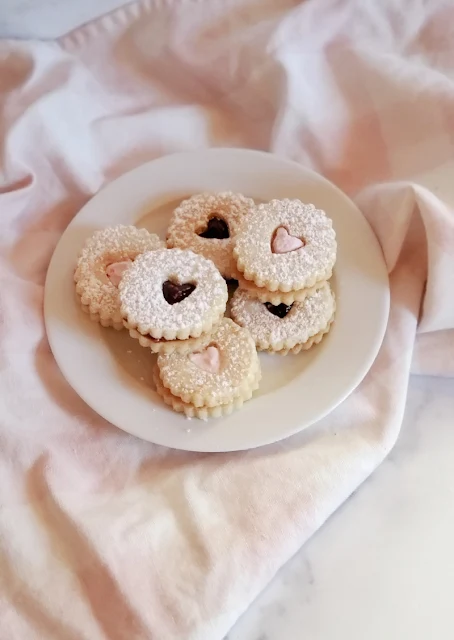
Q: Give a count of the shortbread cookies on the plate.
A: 6